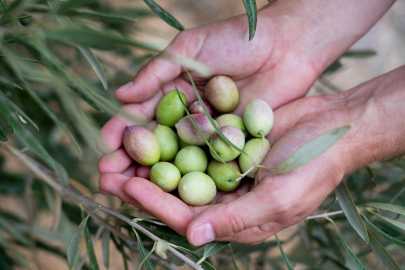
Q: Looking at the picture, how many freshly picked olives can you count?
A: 14